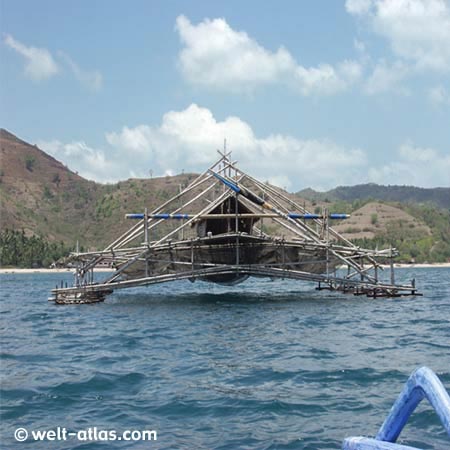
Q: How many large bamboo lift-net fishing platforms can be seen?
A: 1